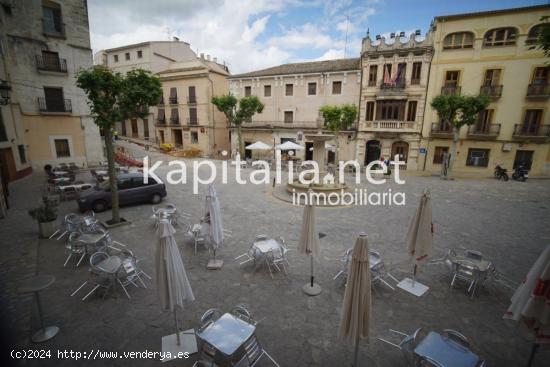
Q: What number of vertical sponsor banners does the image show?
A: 0